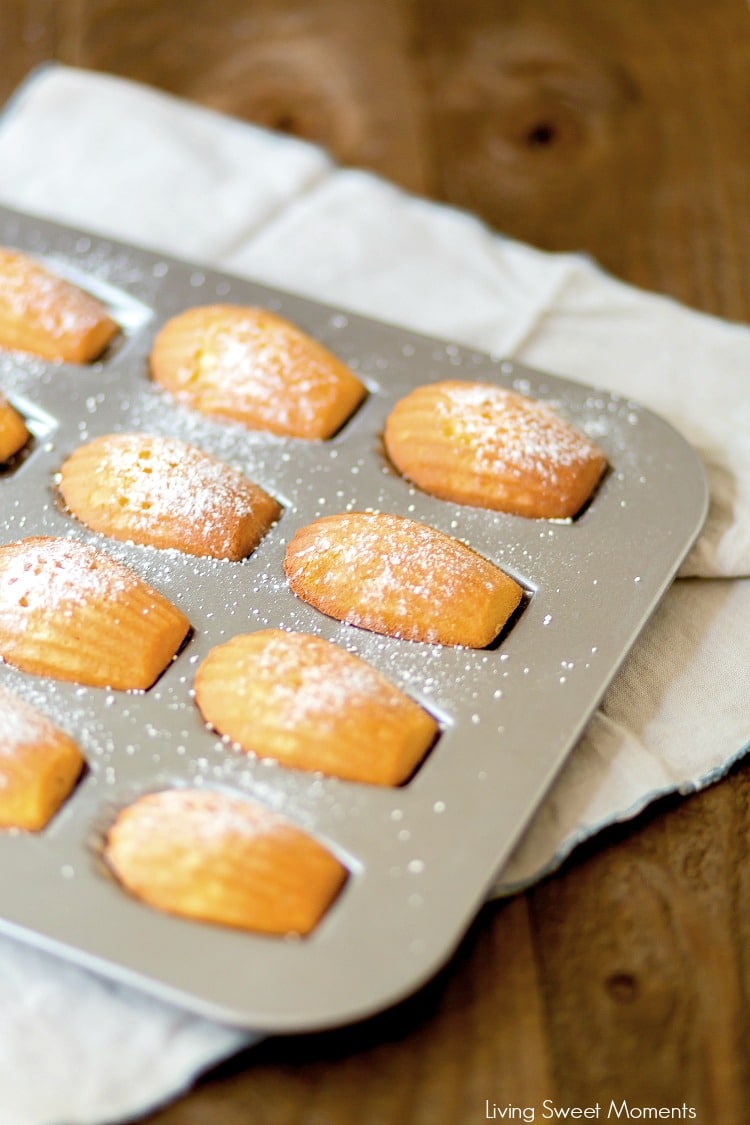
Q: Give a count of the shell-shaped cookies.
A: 10